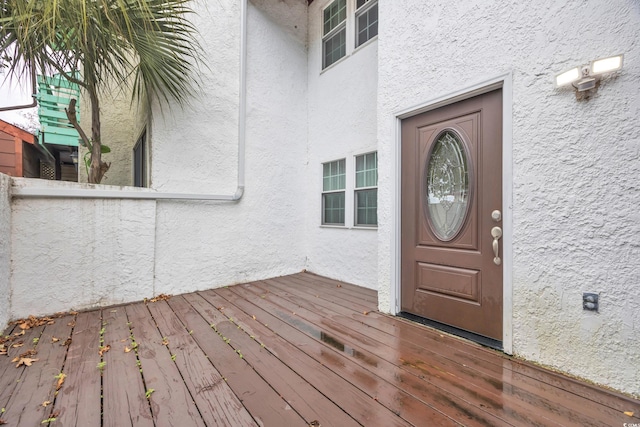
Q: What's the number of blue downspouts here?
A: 0